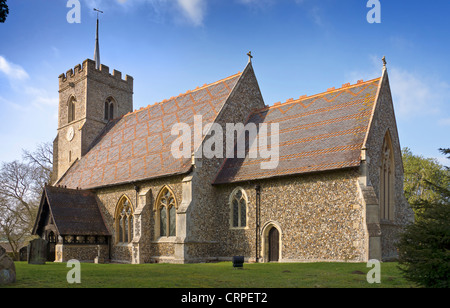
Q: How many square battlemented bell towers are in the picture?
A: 1